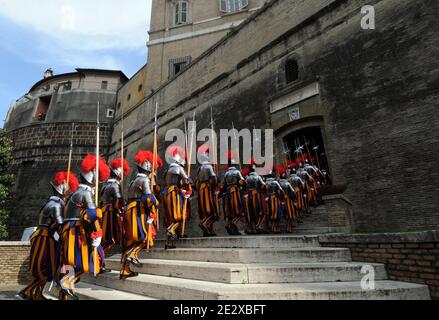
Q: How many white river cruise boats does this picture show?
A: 0